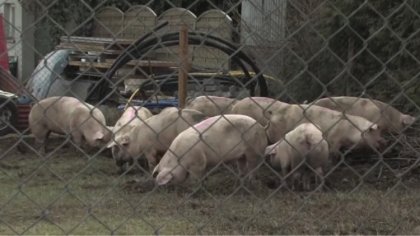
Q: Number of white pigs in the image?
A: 9